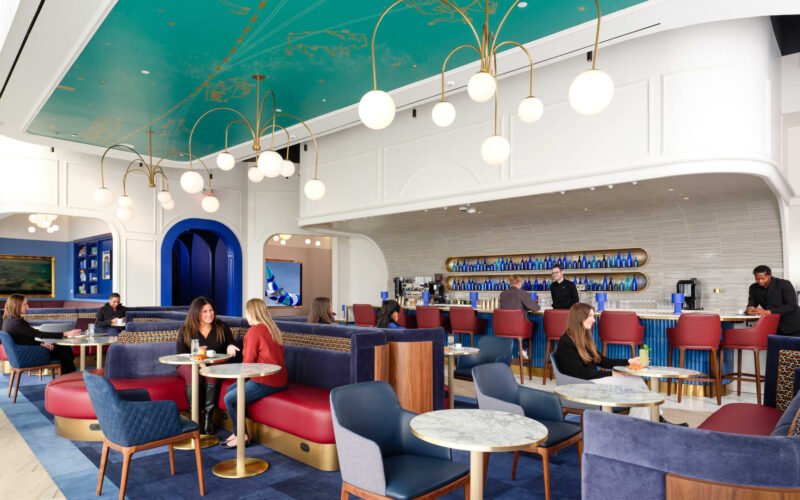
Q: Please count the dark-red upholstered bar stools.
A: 9